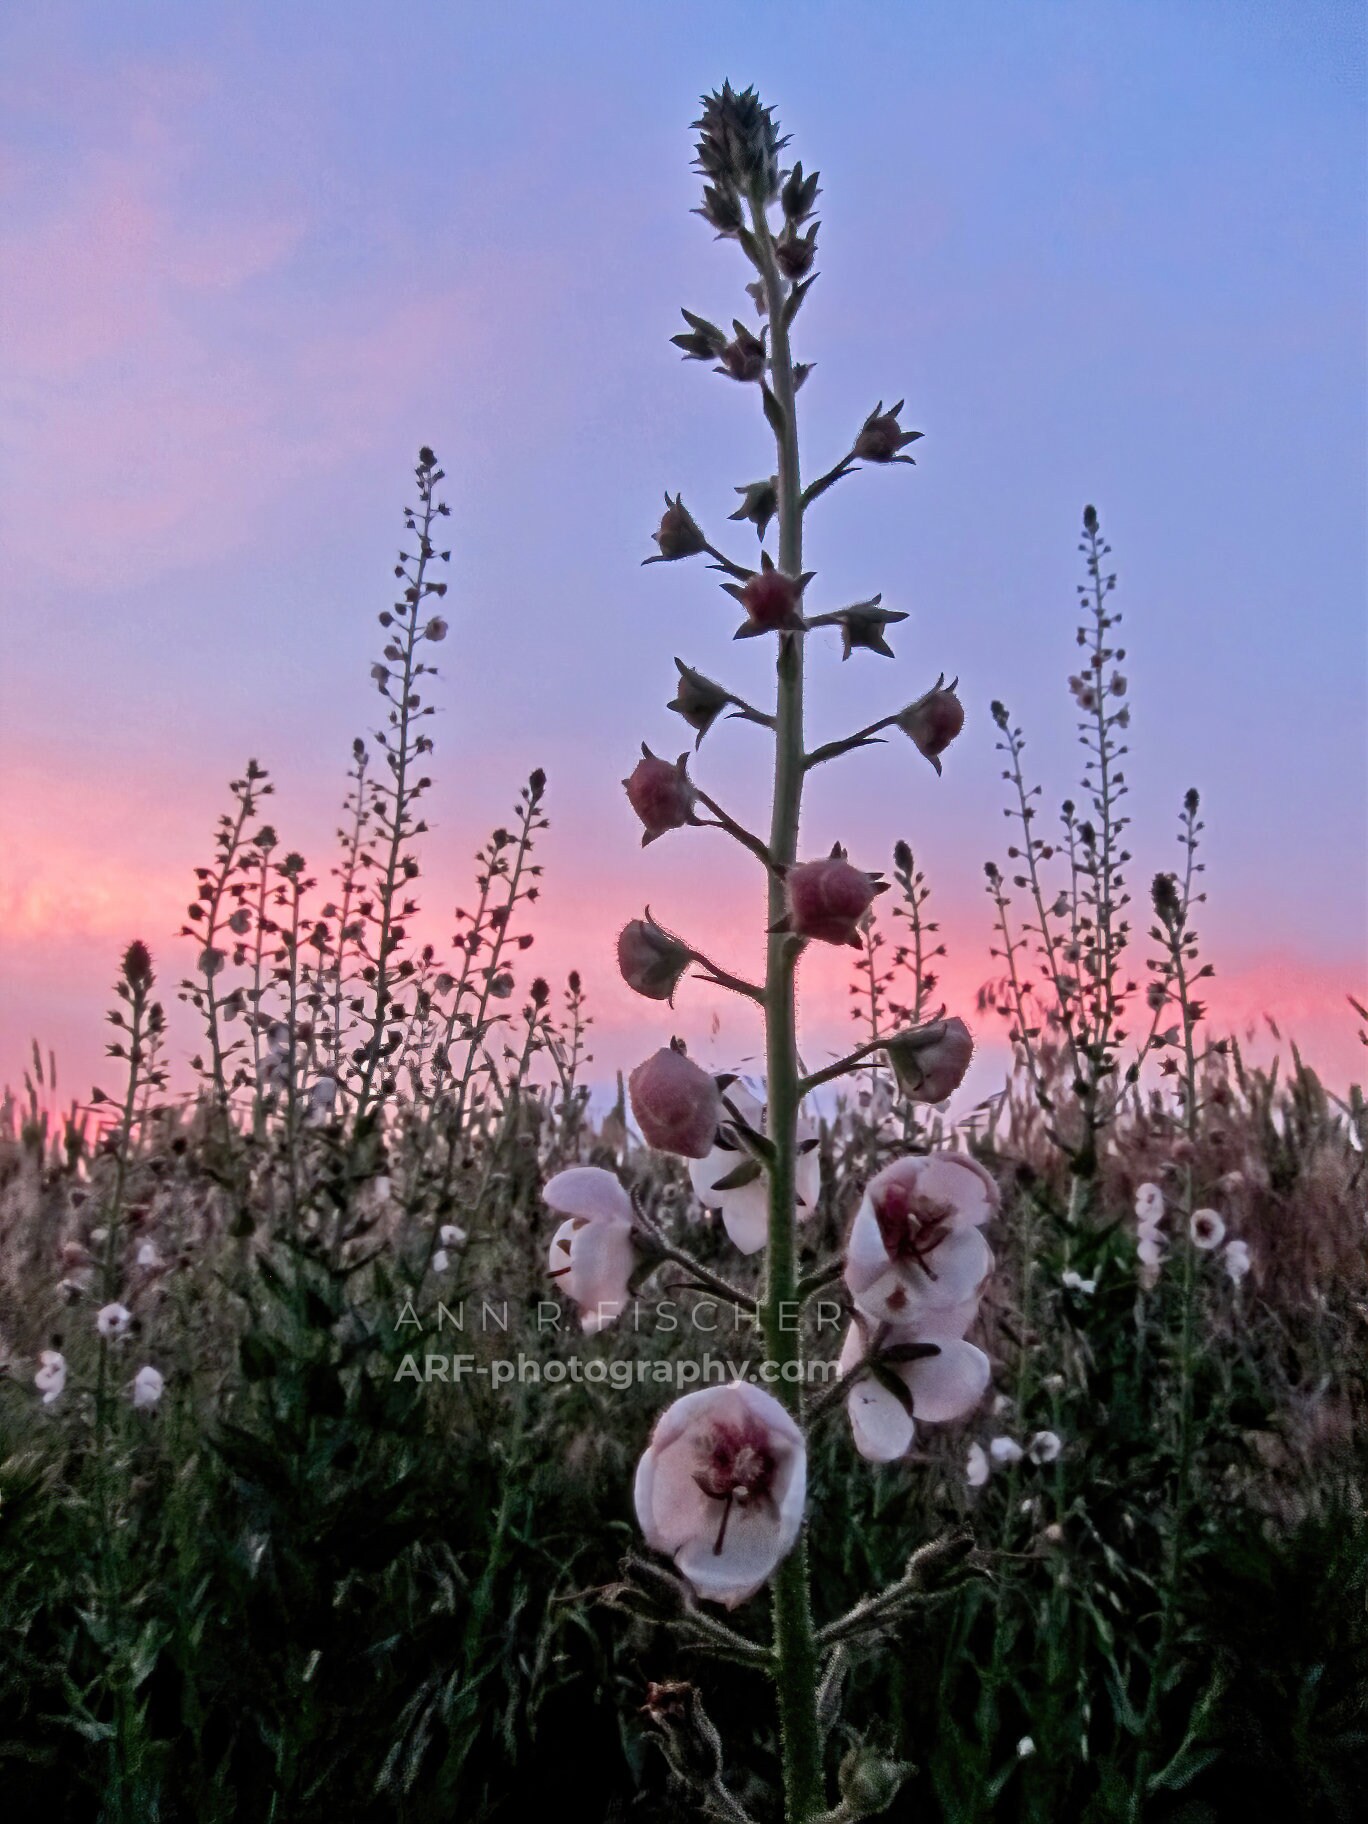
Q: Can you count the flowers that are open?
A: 5